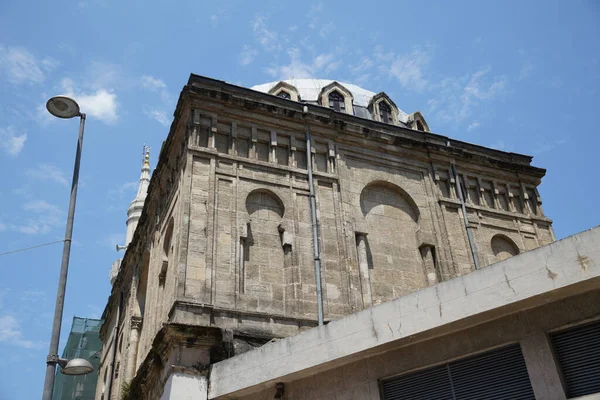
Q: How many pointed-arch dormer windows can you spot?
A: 4